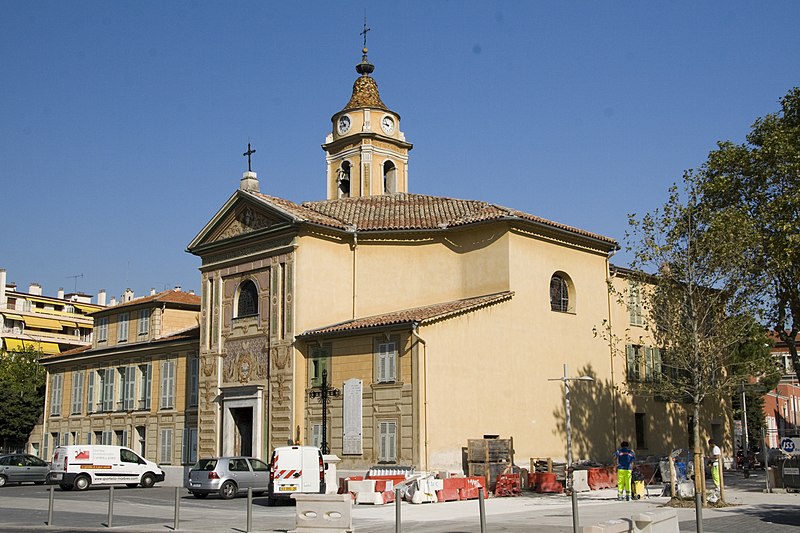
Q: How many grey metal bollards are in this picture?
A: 8